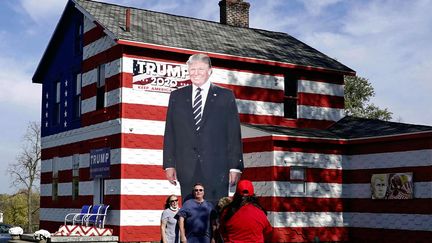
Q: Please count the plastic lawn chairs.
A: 3